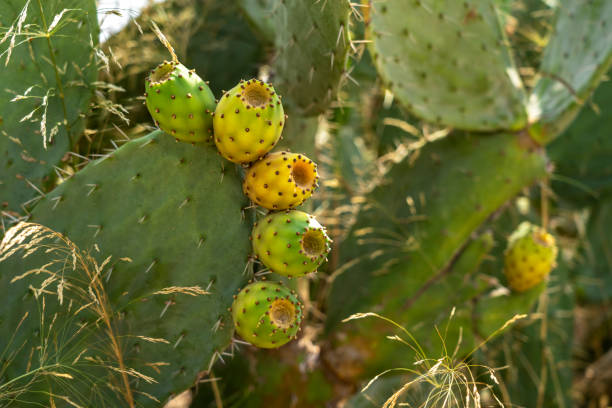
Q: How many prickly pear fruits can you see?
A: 6